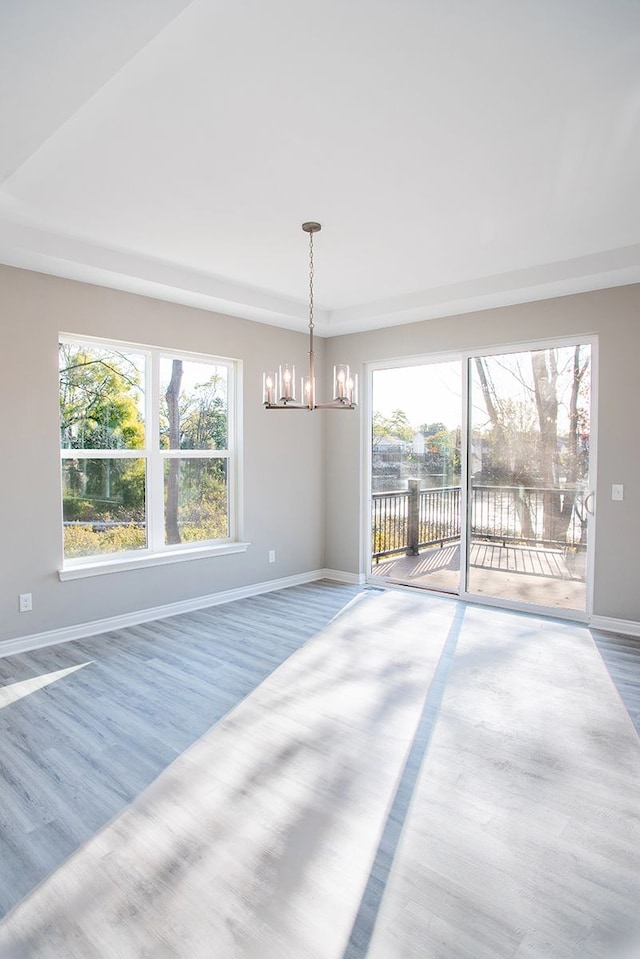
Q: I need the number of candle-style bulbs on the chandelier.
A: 5